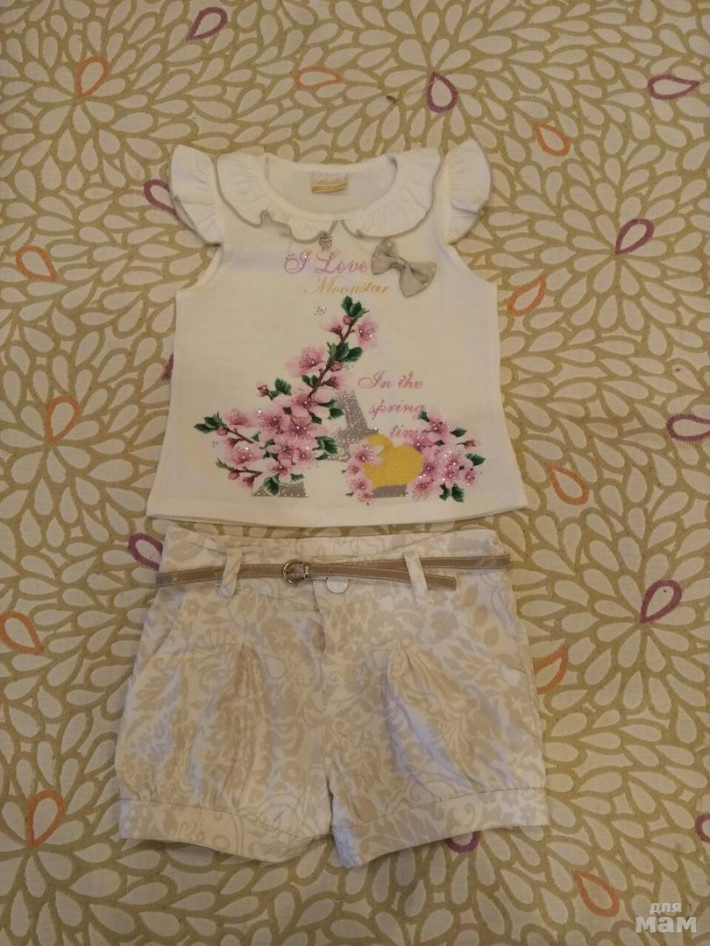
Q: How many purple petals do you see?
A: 11